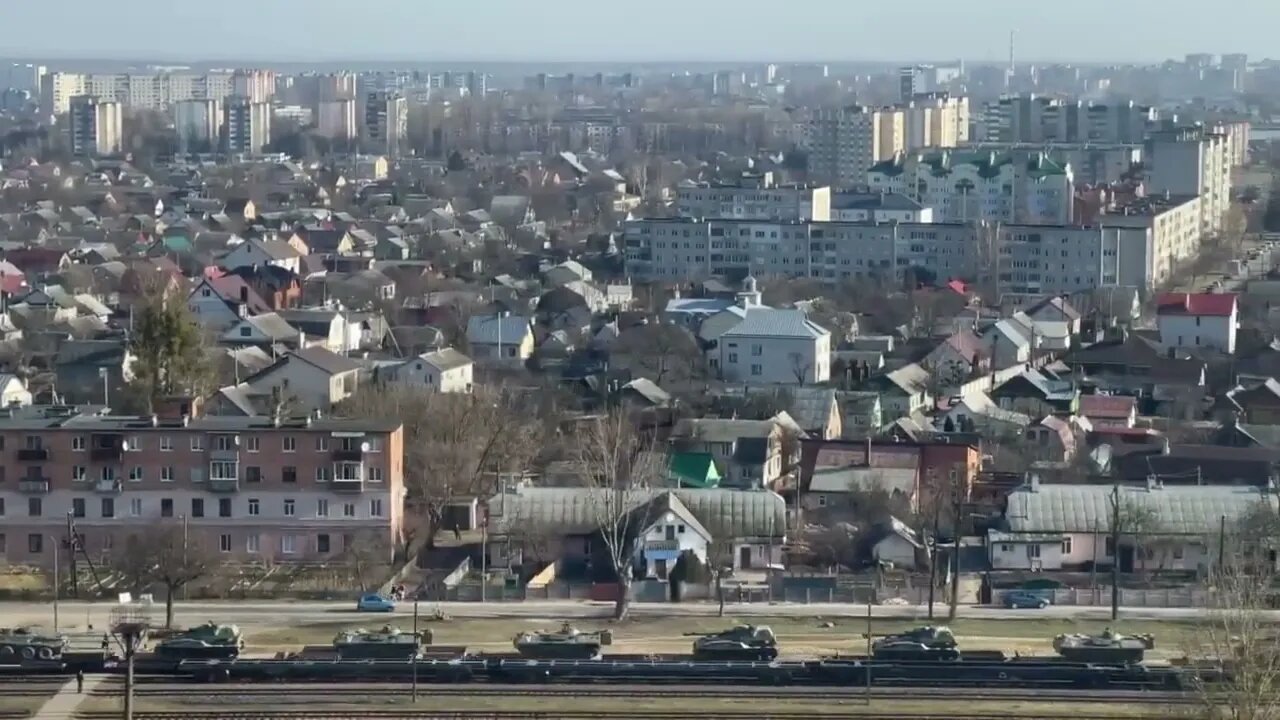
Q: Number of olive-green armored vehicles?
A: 7